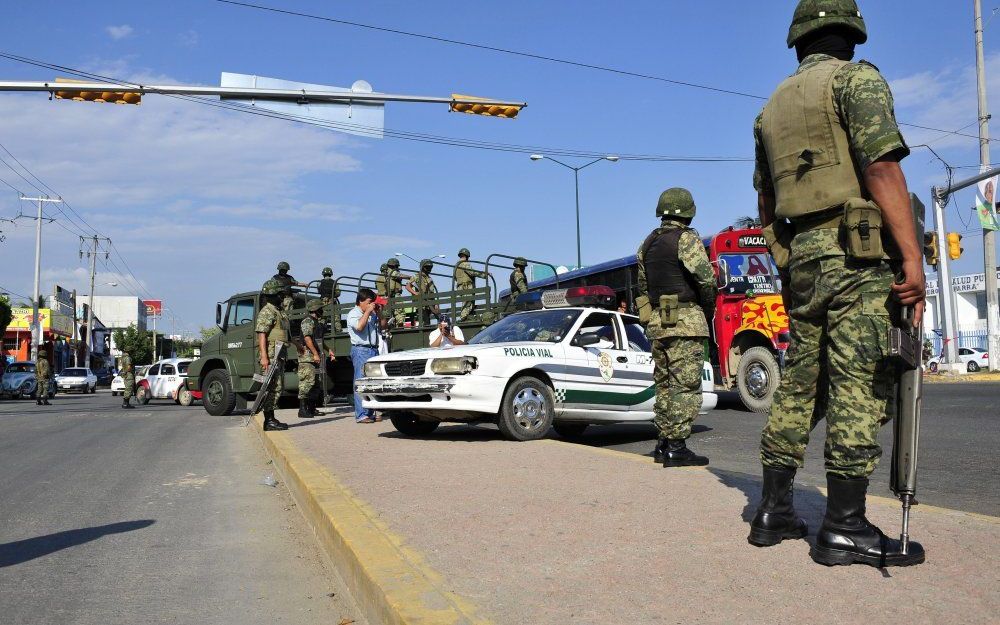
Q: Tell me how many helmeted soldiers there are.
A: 13